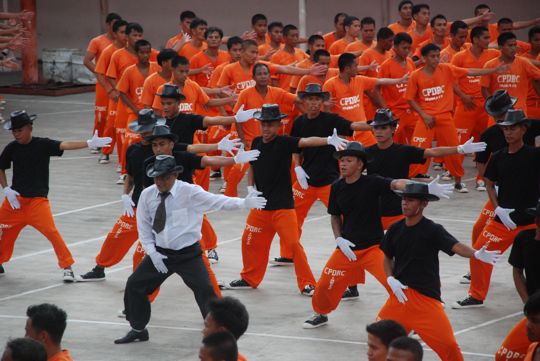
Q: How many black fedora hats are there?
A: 12